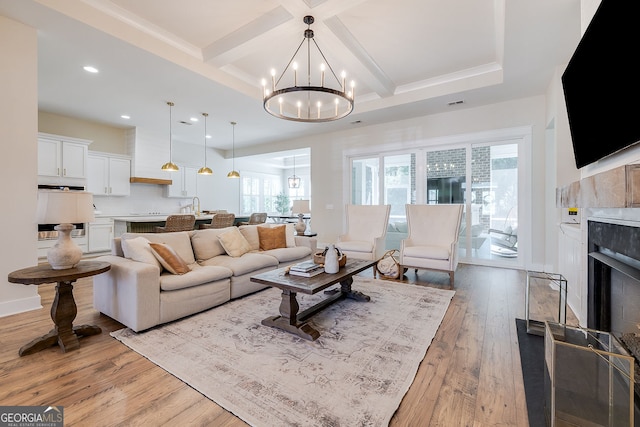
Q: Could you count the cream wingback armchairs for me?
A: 2